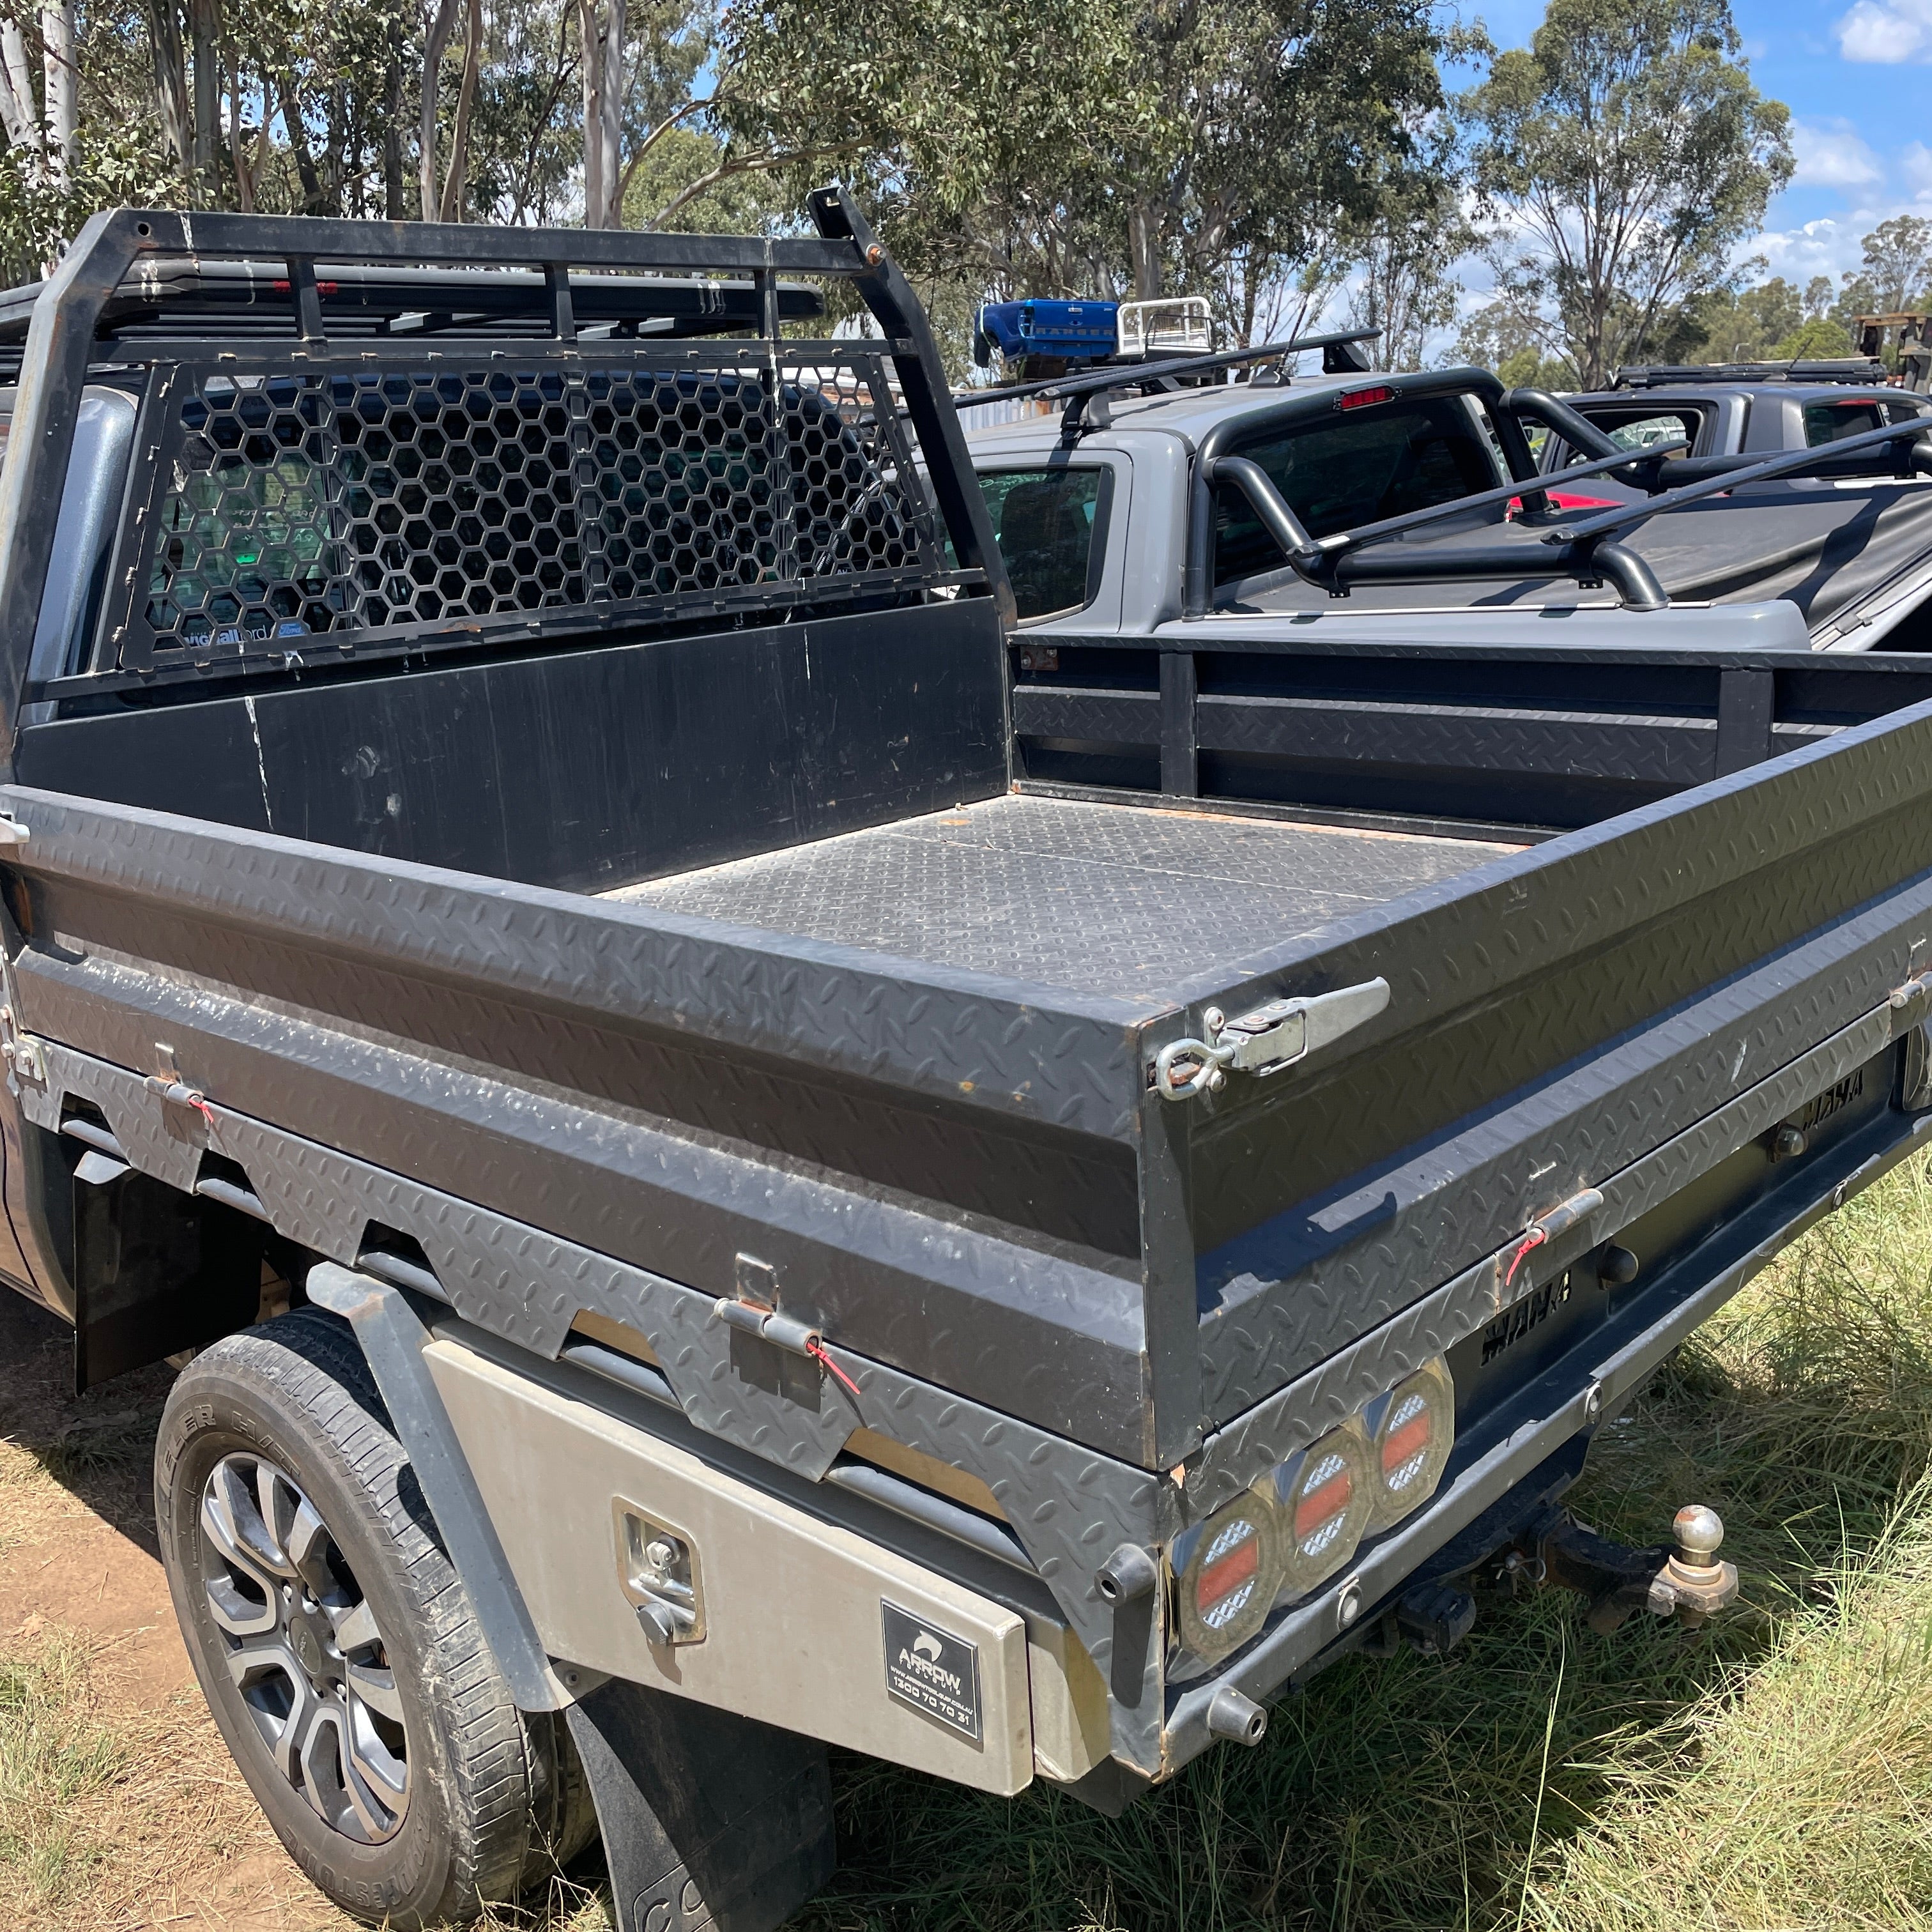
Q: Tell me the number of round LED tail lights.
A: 3